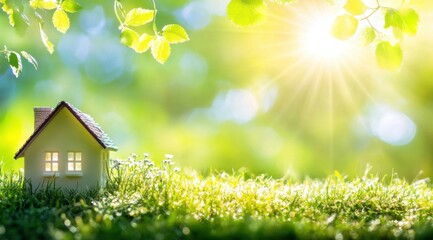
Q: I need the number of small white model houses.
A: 1